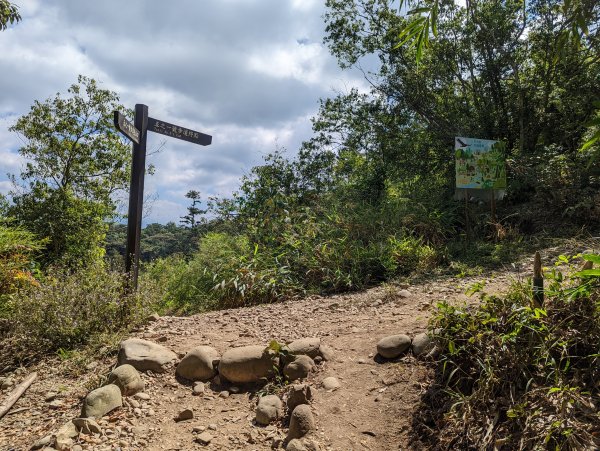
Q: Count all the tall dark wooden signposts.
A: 1